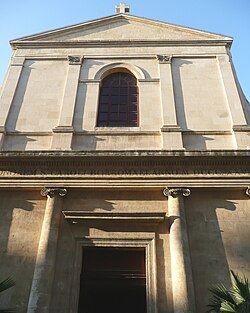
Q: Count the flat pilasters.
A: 4